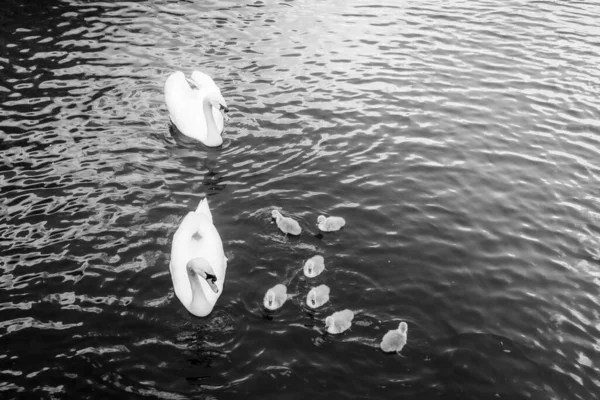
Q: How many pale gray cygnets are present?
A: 7